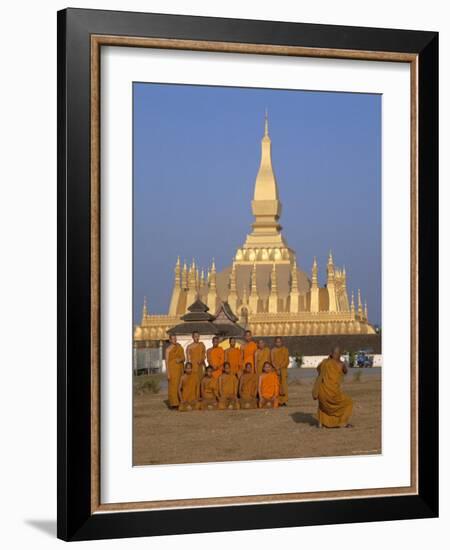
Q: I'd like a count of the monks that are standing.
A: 7